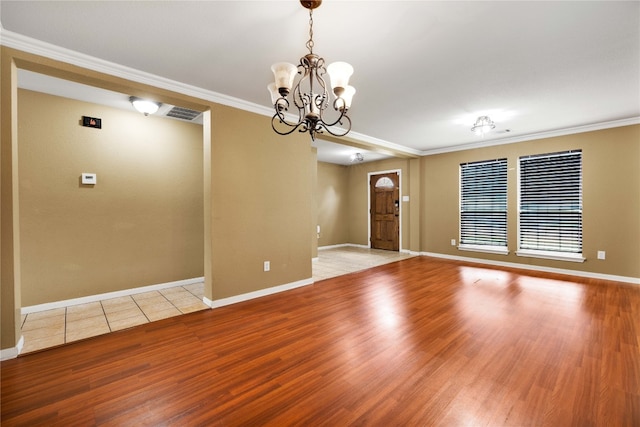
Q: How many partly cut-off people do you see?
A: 0